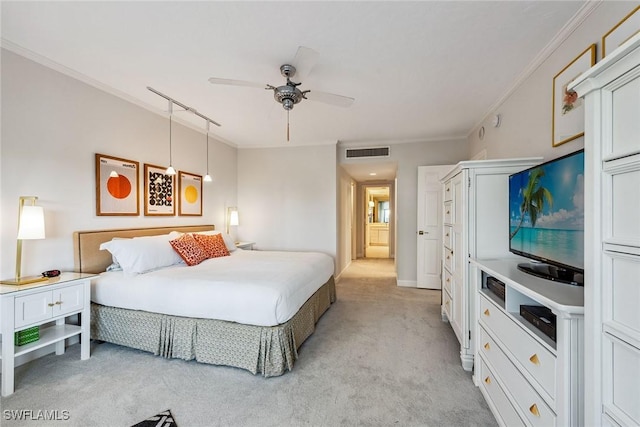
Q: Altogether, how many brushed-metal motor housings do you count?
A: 1